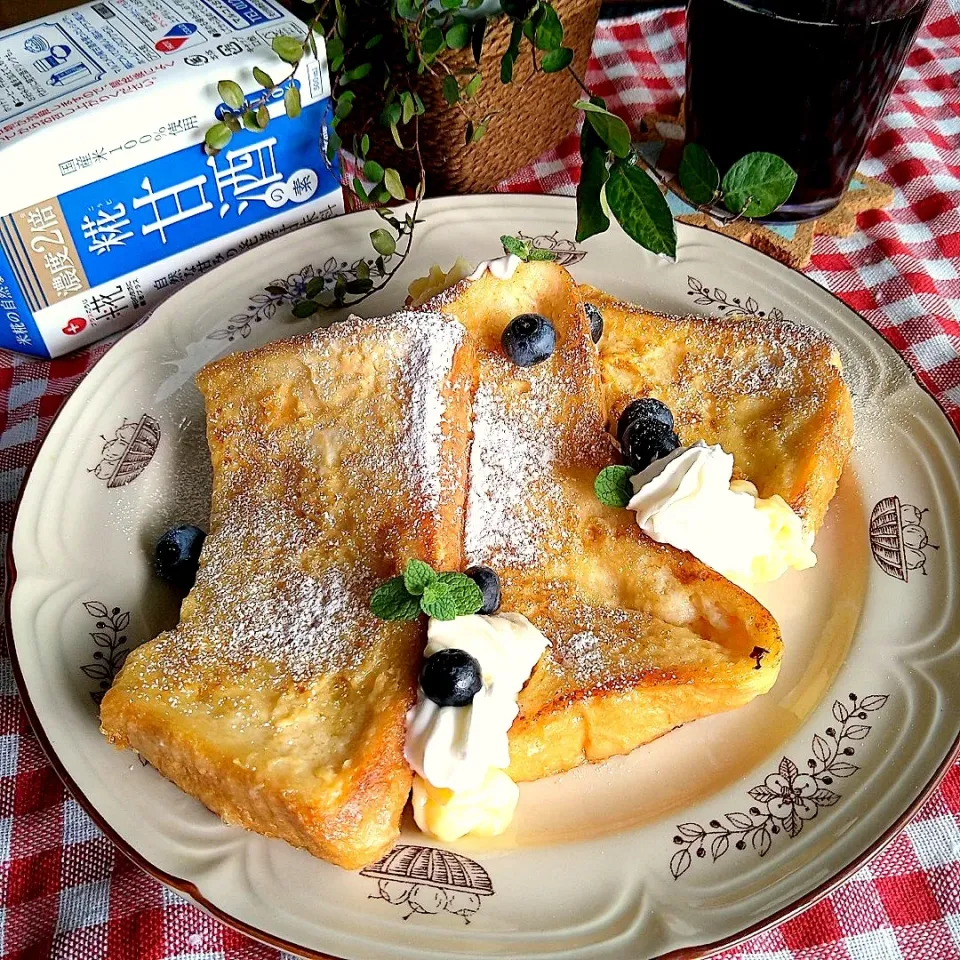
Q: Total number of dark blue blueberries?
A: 7